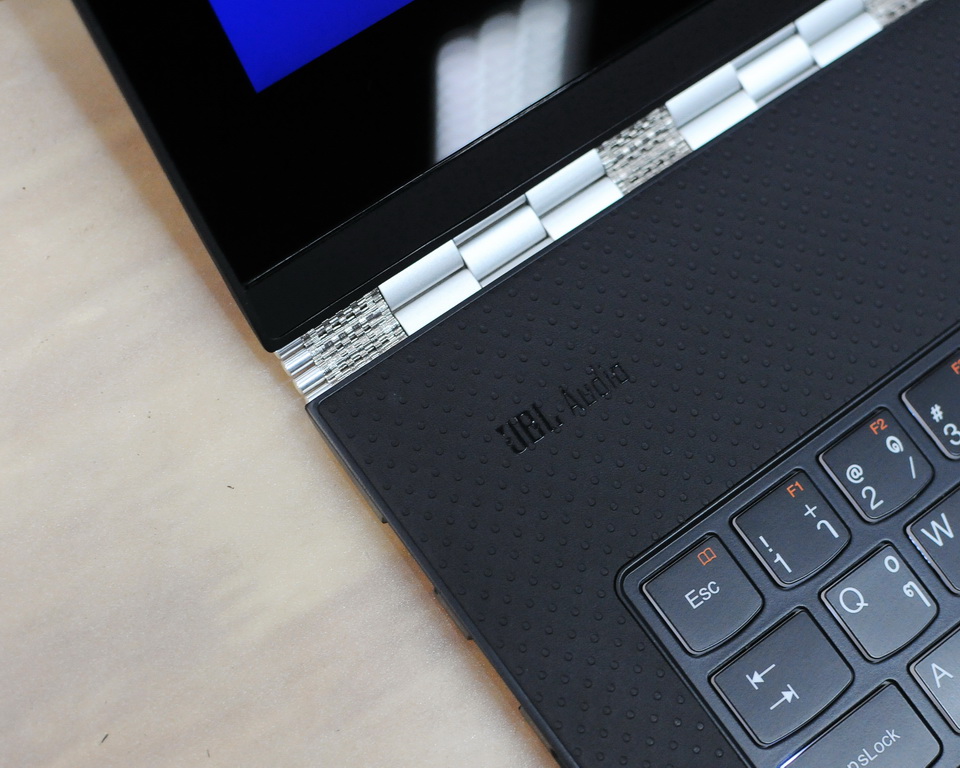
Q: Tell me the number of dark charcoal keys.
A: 9